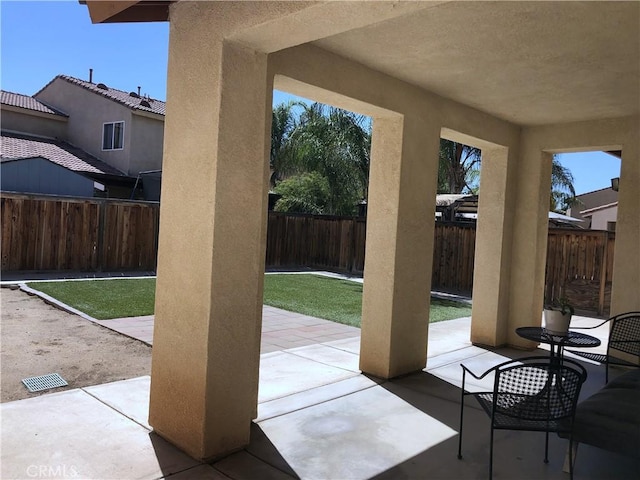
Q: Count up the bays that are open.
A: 3